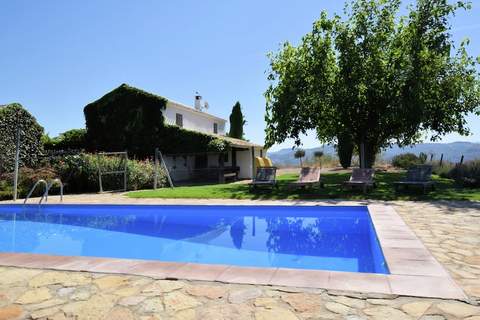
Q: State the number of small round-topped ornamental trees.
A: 2